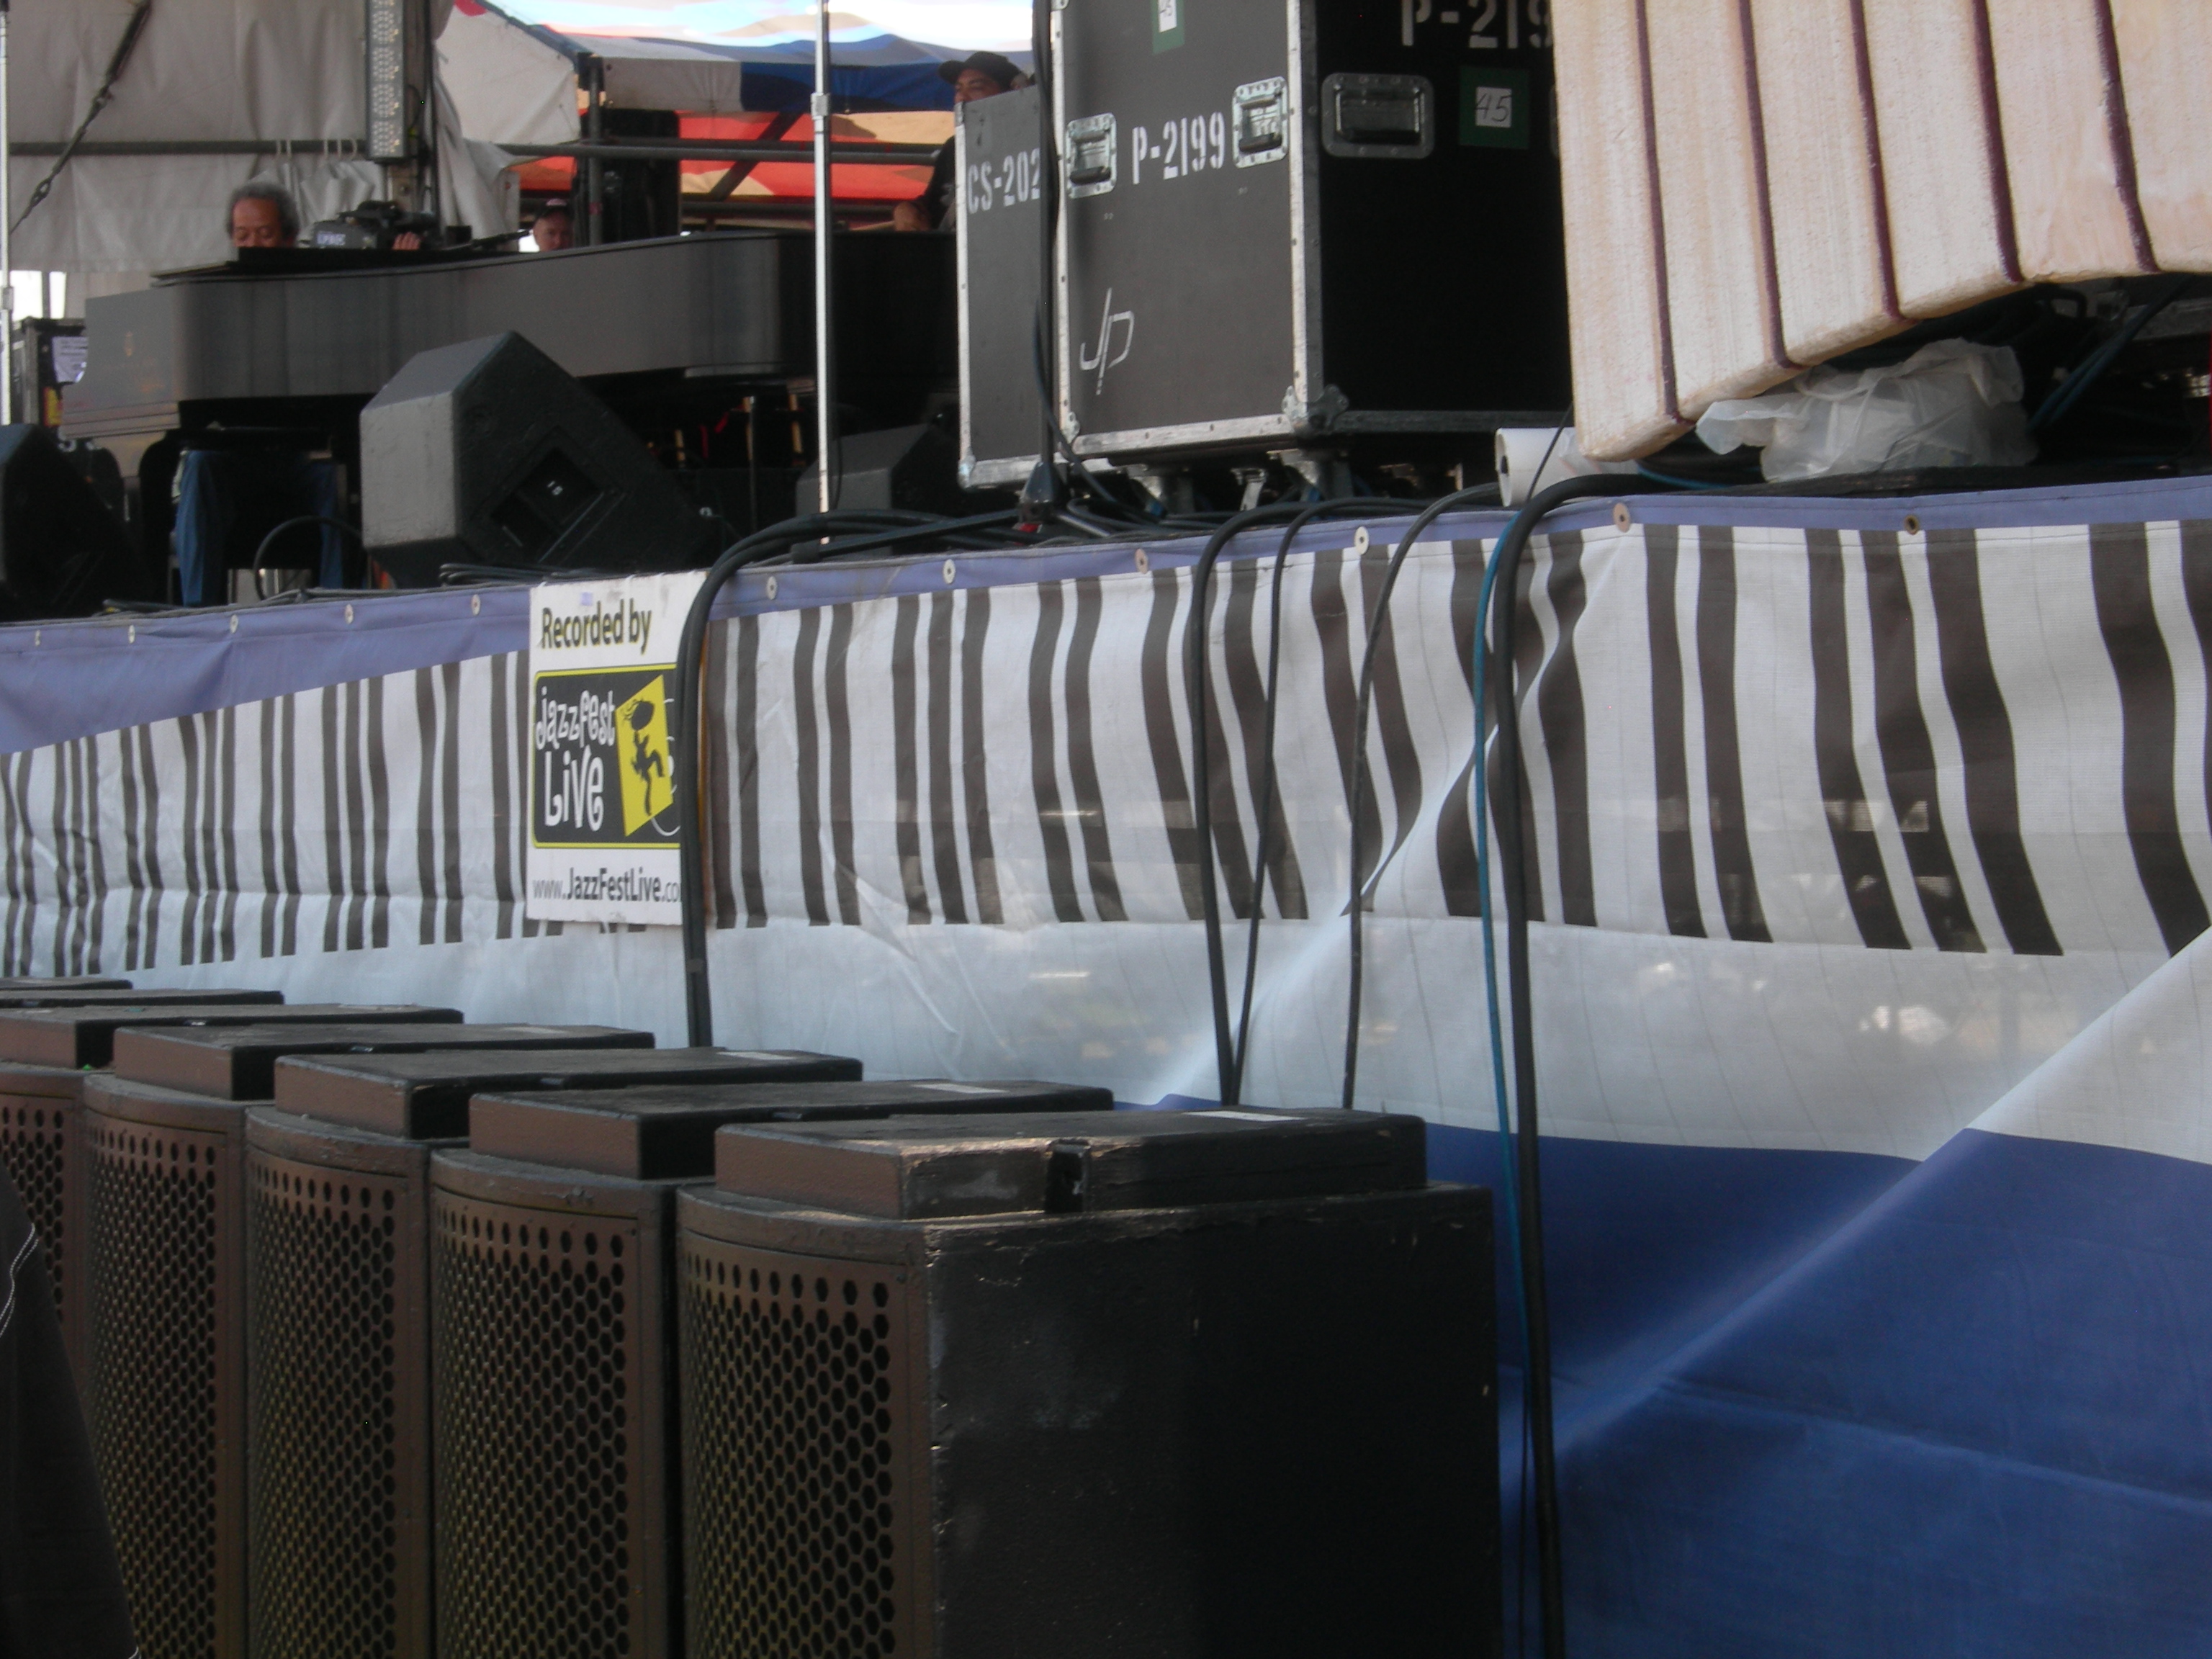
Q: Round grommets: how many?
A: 11